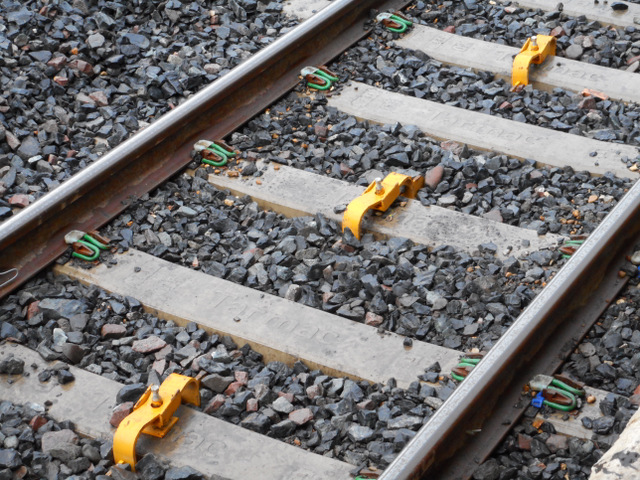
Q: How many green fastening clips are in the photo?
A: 8